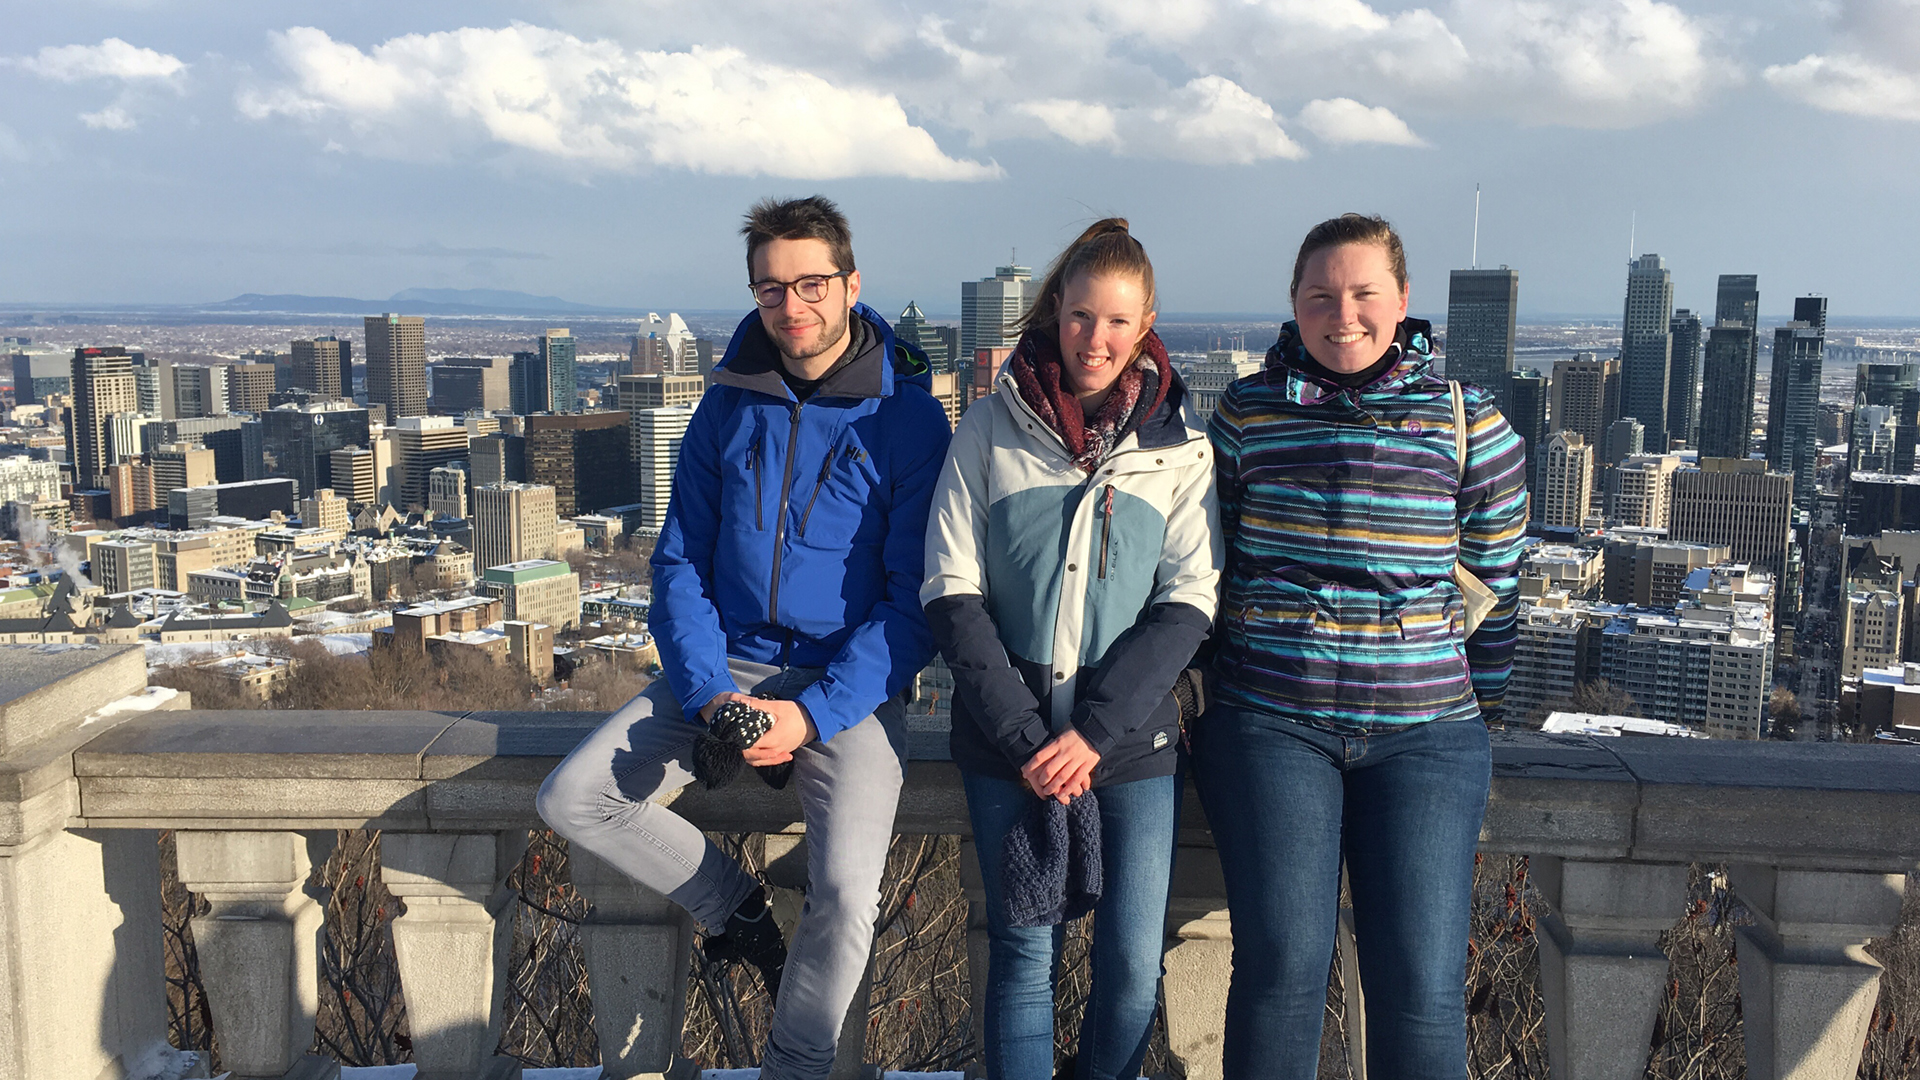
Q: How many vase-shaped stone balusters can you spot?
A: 9